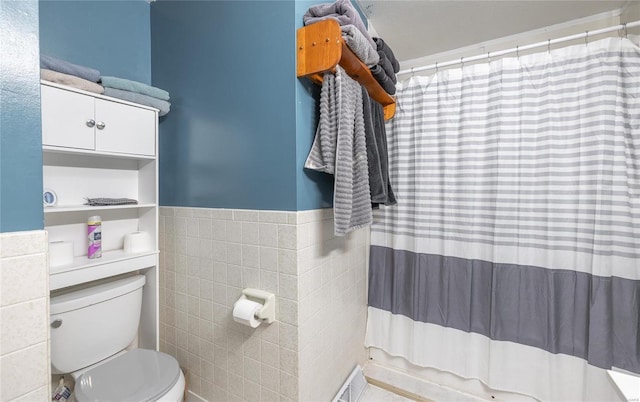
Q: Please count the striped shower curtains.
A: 1